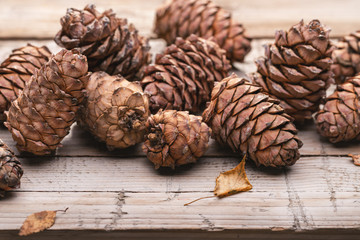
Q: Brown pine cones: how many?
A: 12